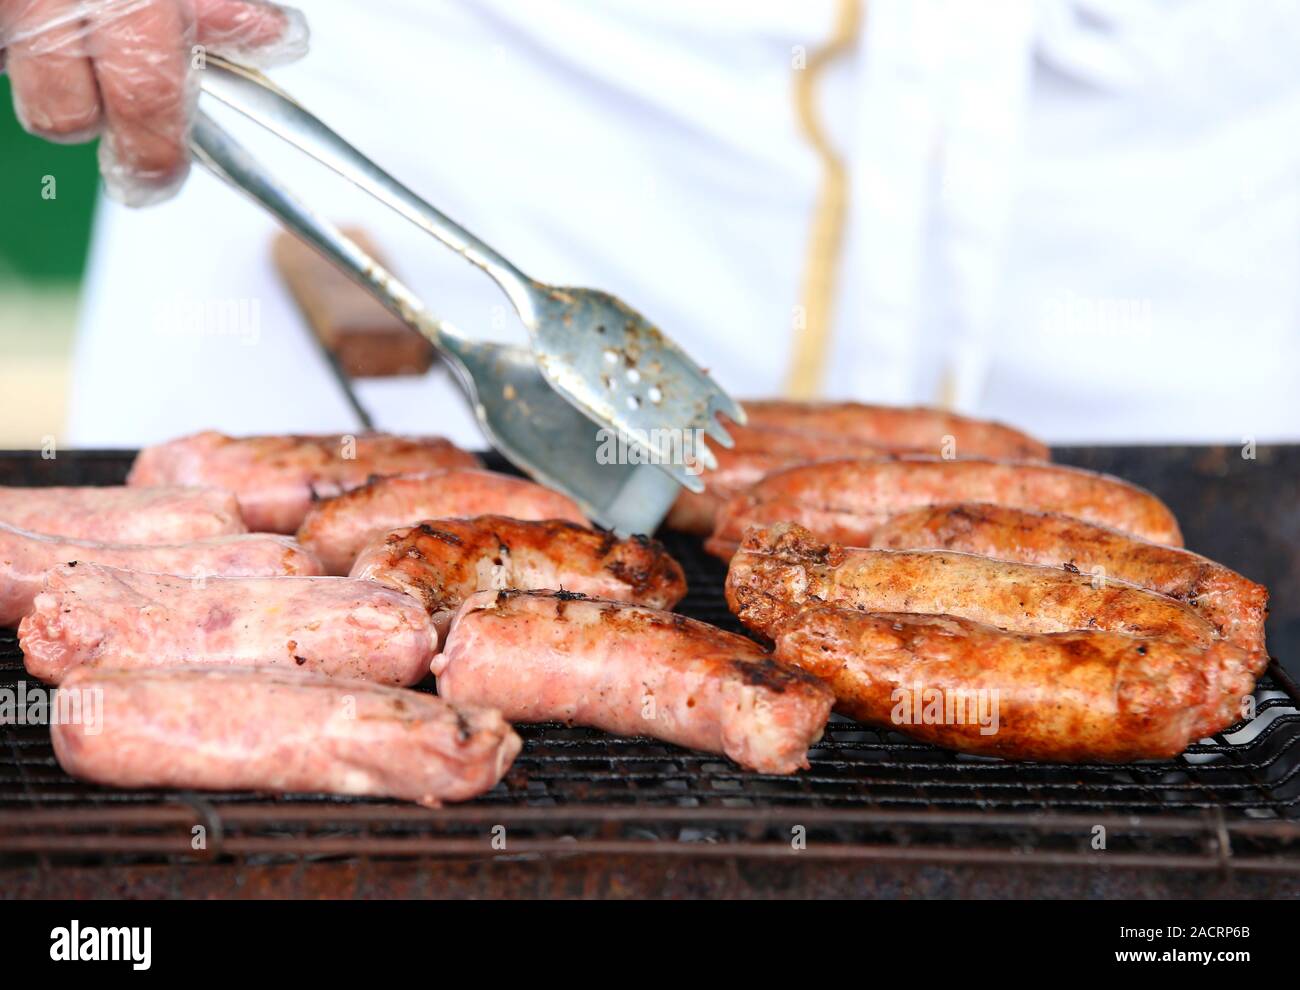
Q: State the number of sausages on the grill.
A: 14